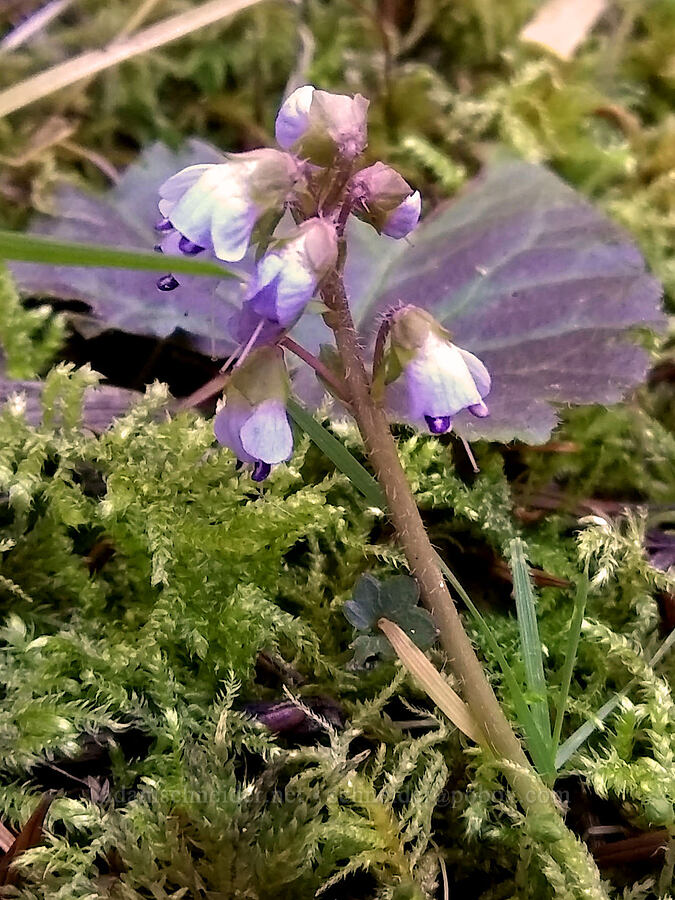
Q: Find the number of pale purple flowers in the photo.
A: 6